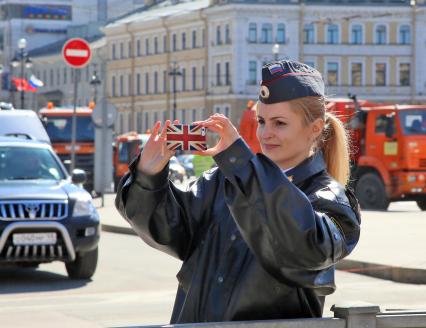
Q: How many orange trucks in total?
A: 3